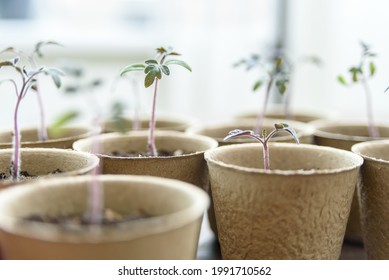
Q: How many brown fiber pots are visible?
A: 10